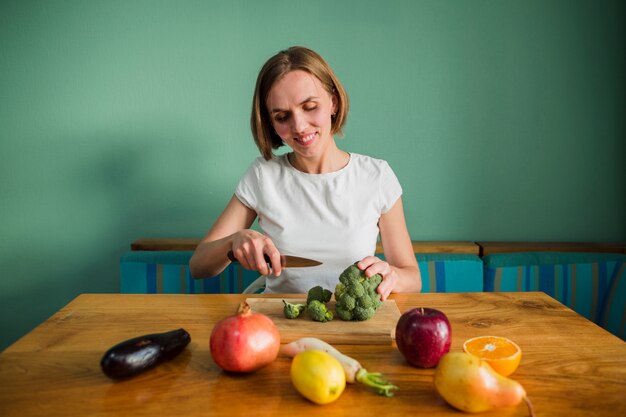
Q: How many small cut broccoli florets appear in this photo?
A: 3